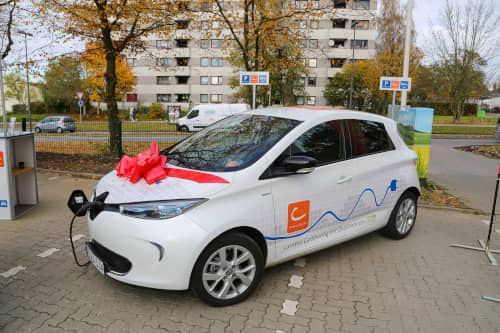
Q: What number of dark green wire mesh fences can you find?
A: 1